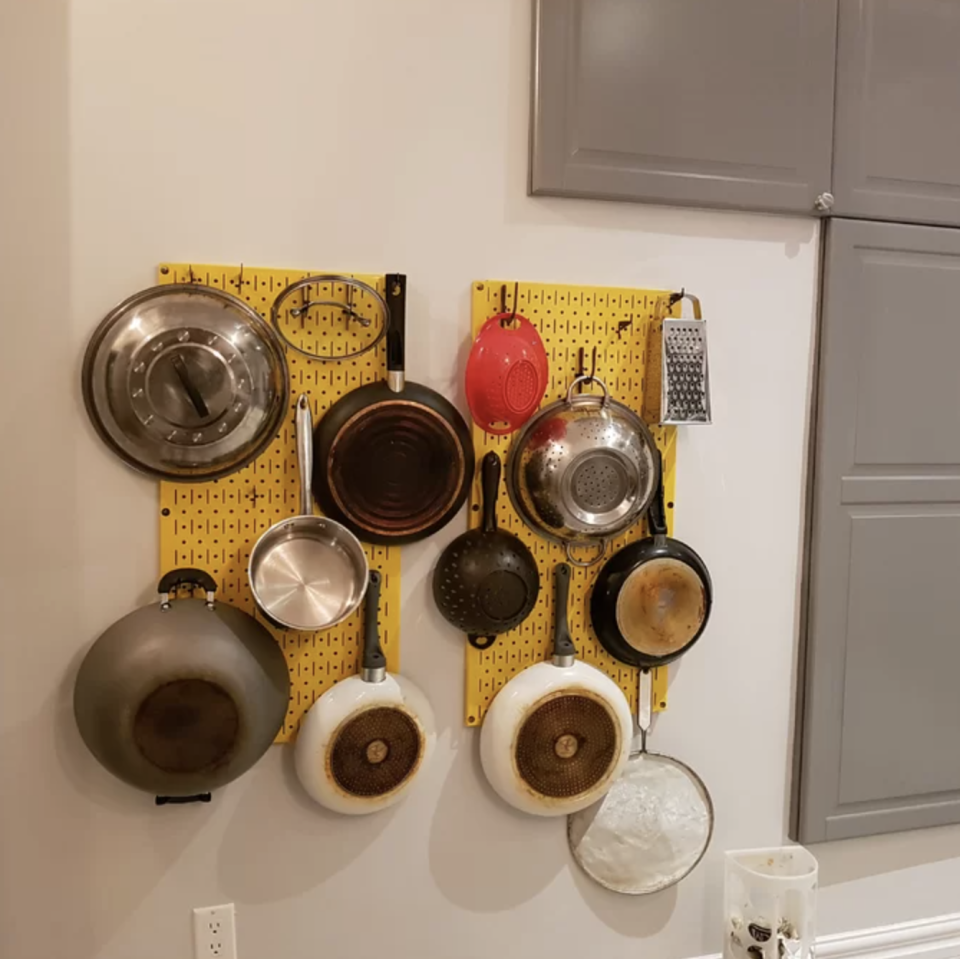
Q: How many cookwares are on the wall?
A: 13